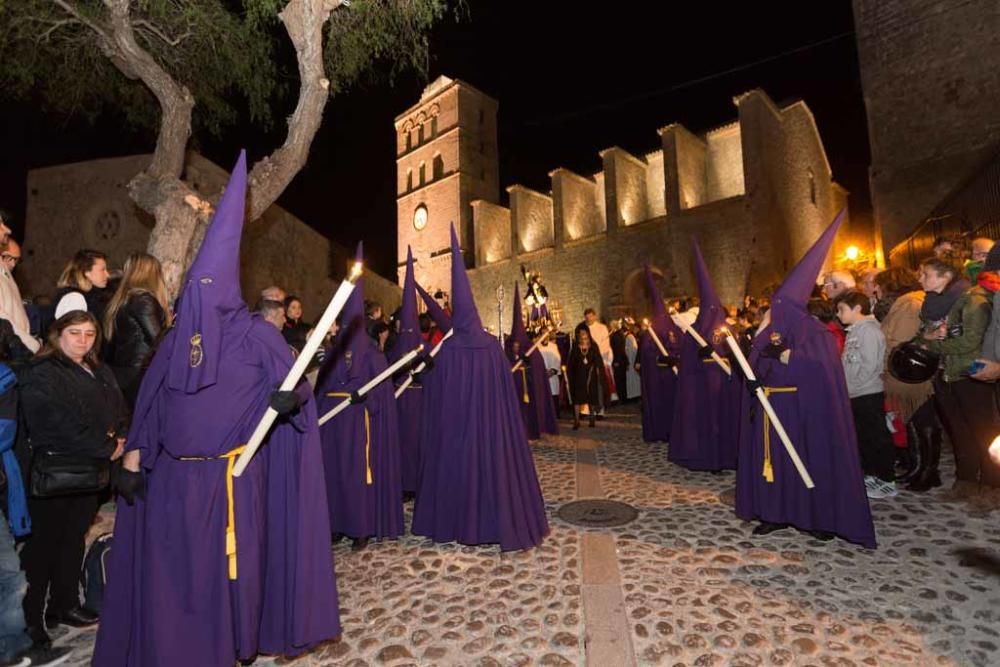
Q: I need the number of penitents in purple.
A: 9